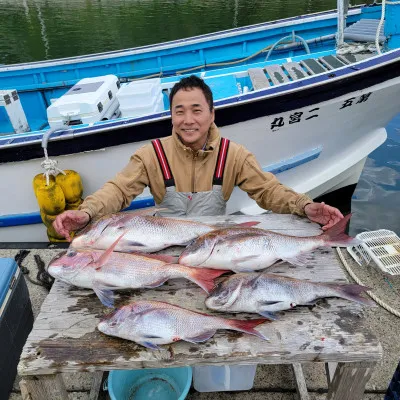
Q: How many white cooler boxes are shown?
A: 2